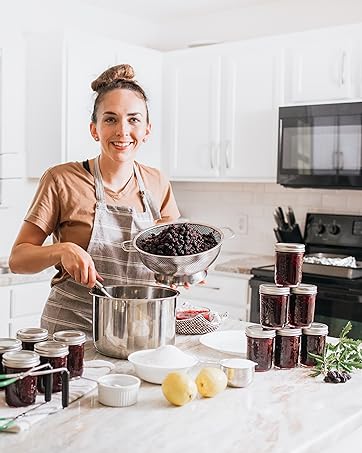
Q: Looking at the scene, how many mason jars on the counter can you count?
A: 11